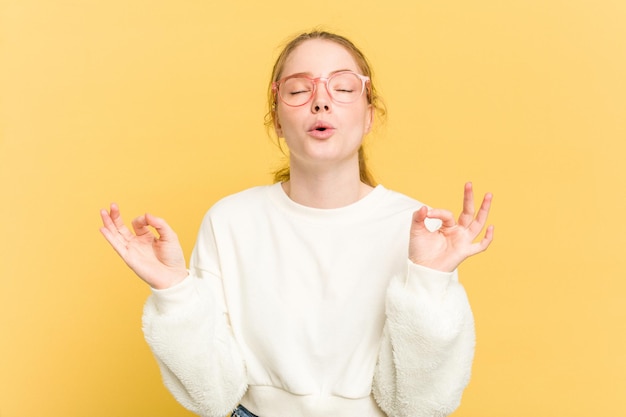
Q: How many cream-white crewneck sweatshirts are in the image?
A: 1